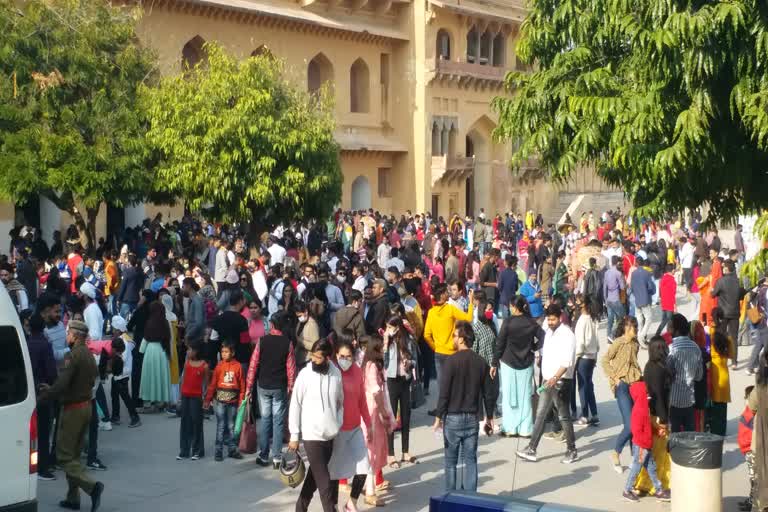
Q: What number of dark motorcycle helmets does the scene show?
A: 1